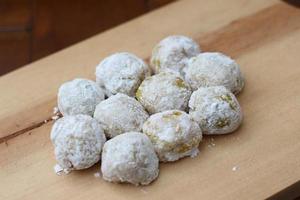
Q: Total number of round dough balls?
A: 10